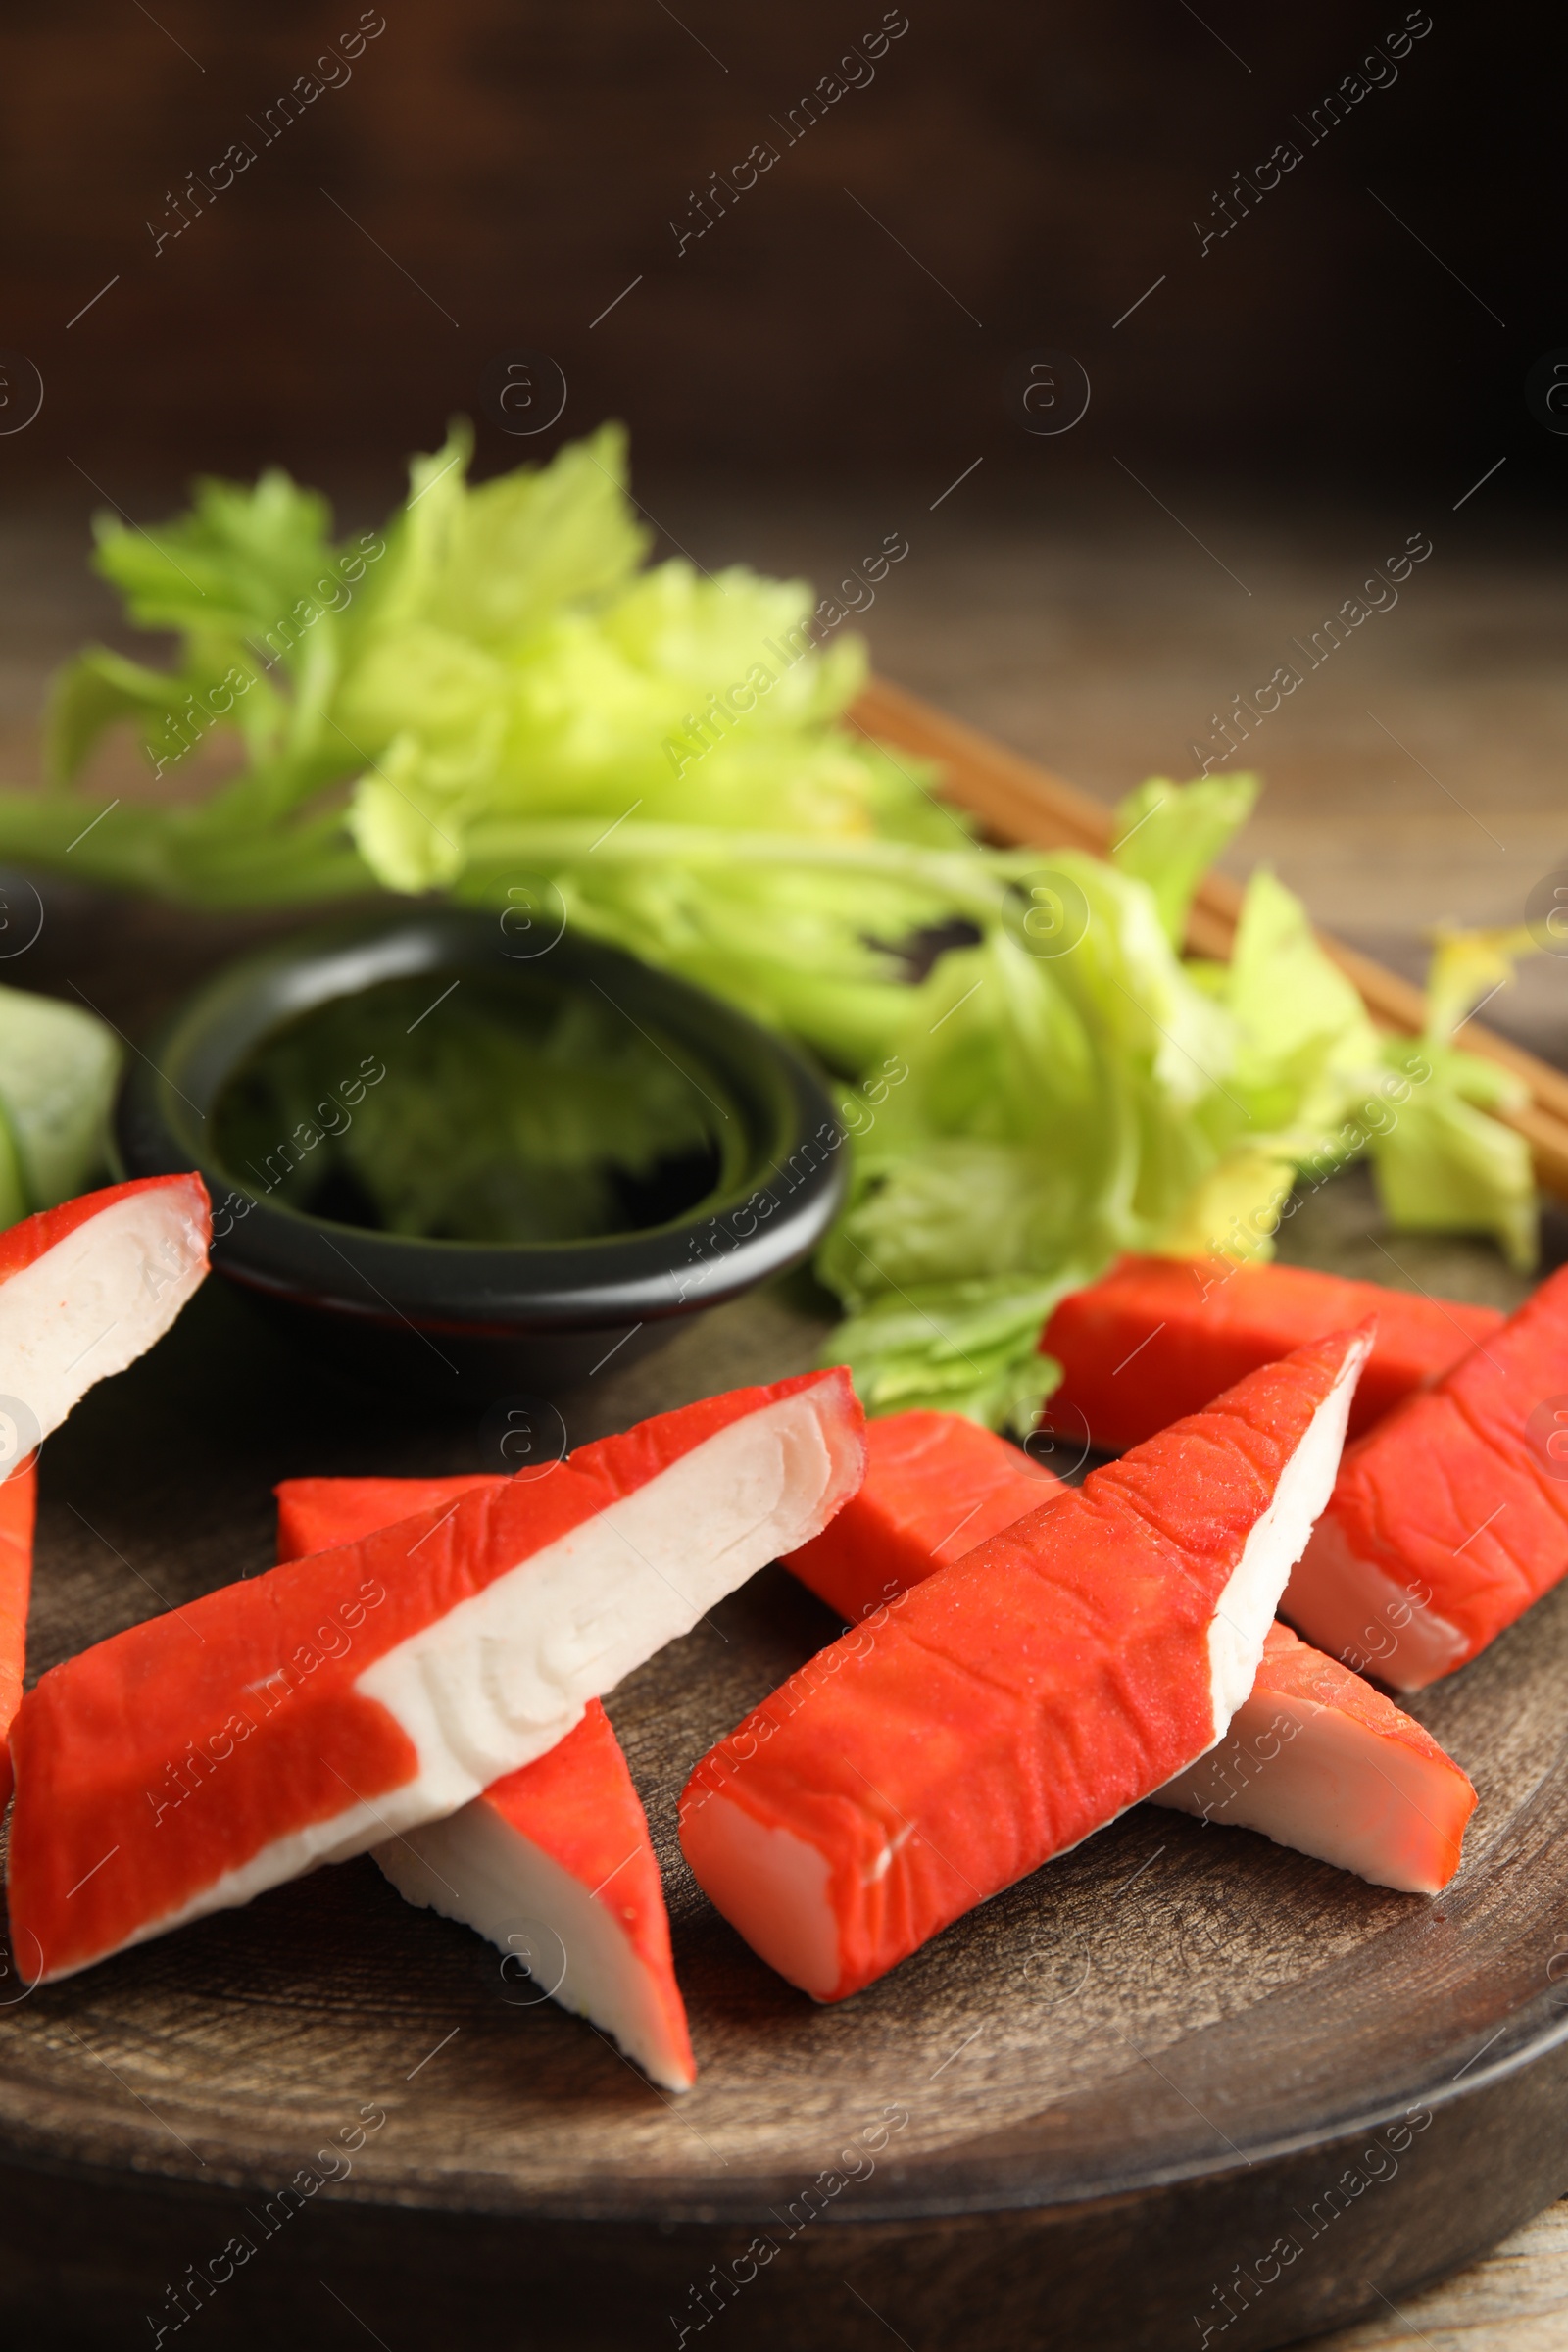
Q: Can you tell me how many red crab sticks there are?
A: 8